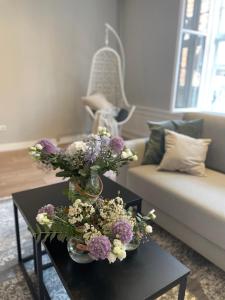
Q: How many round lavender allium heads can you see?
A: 5